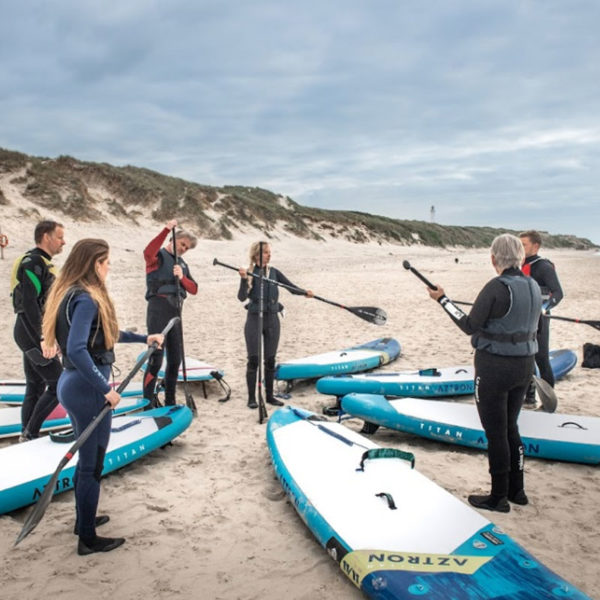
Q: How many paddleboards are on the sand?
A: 8